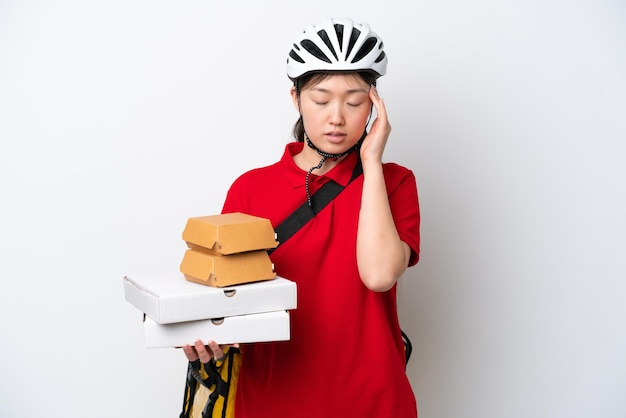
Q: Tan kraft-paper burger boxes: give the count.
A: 2